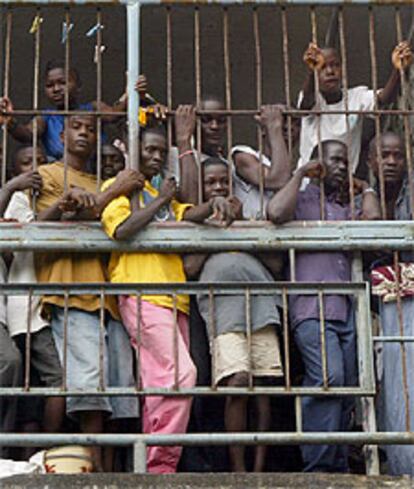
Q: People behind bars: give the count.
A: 11